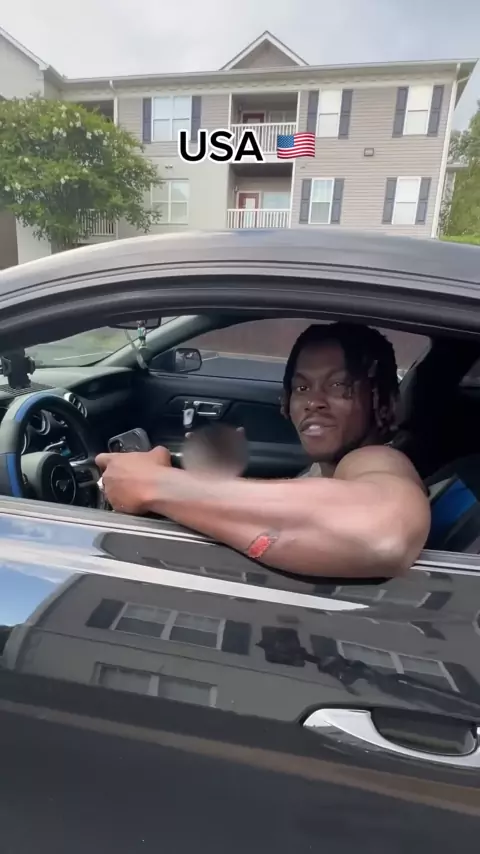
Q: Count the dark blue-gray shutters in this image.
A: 10